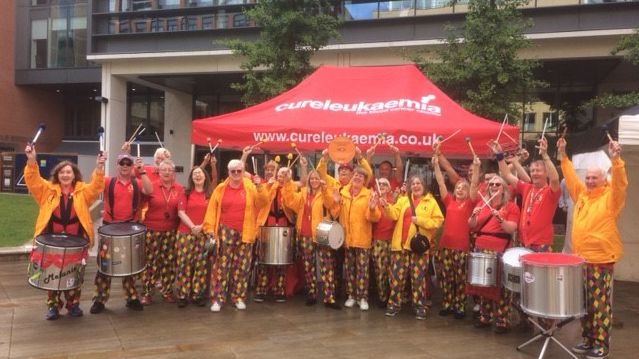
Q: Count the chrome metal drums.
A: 7